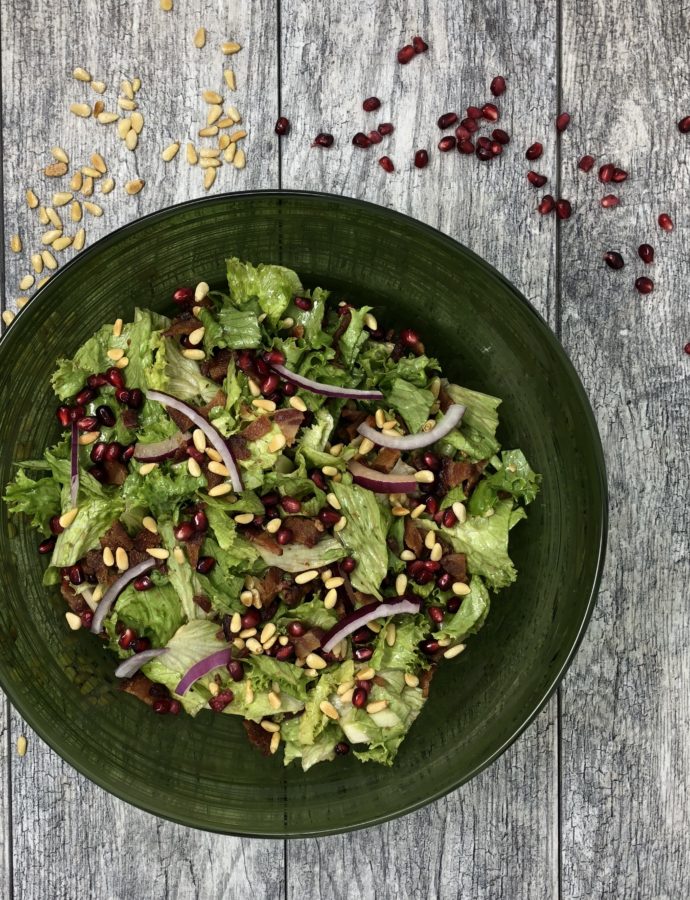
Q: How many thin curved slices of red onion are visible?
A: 10